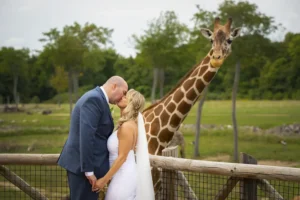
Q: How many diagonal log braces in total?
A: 4